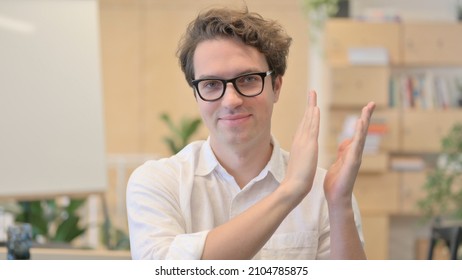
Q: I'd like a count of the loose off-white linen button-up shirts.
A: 1